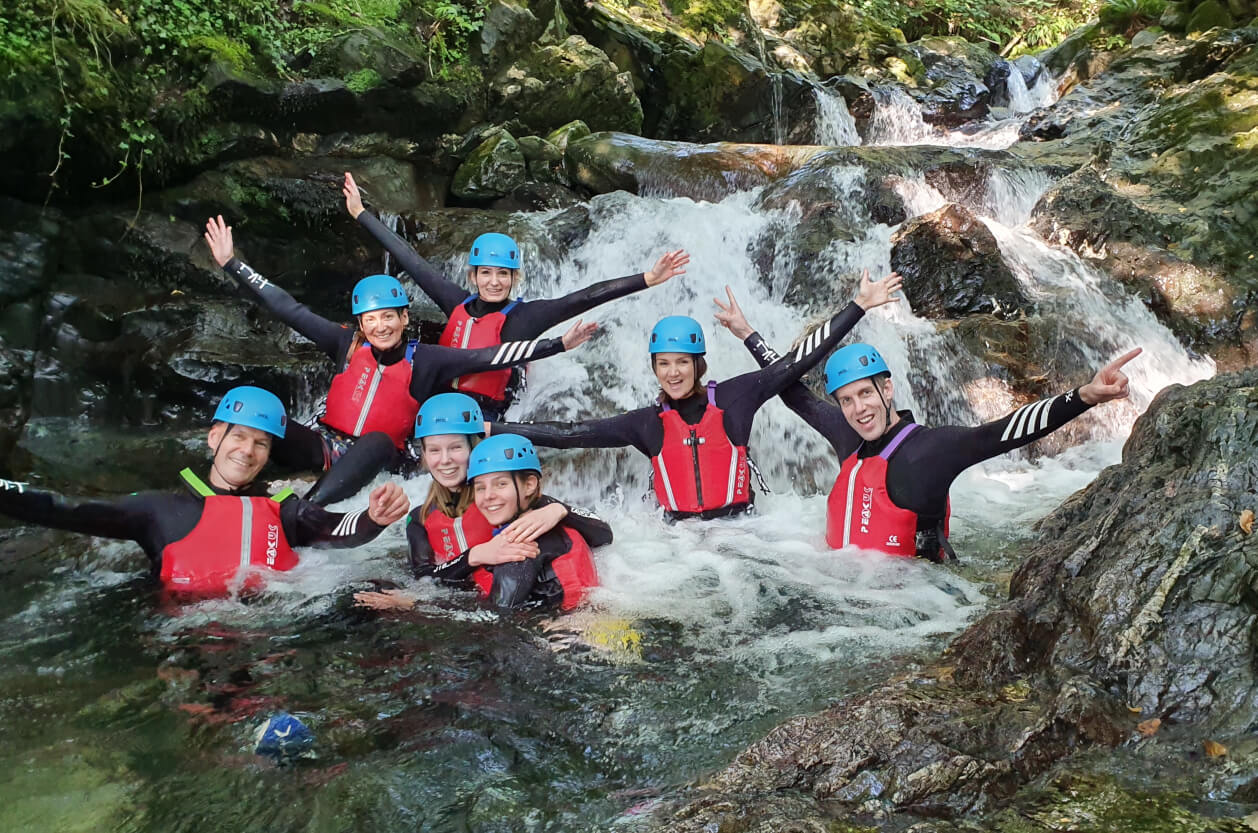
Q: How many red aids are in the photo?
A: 7